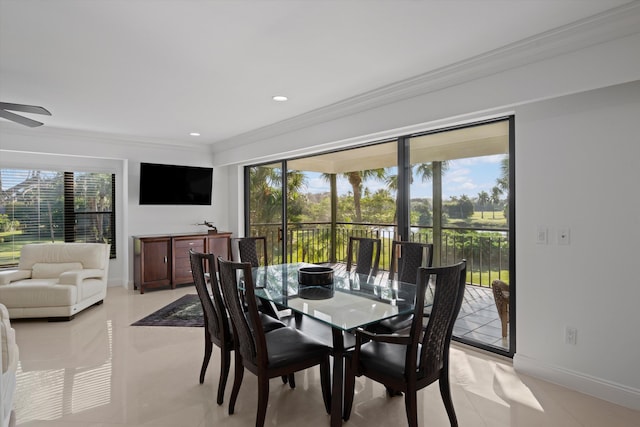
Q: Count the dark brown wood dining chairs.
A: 6